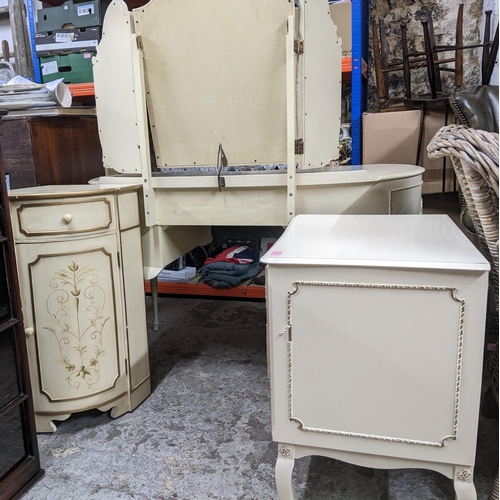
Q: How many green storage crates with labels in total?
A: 2